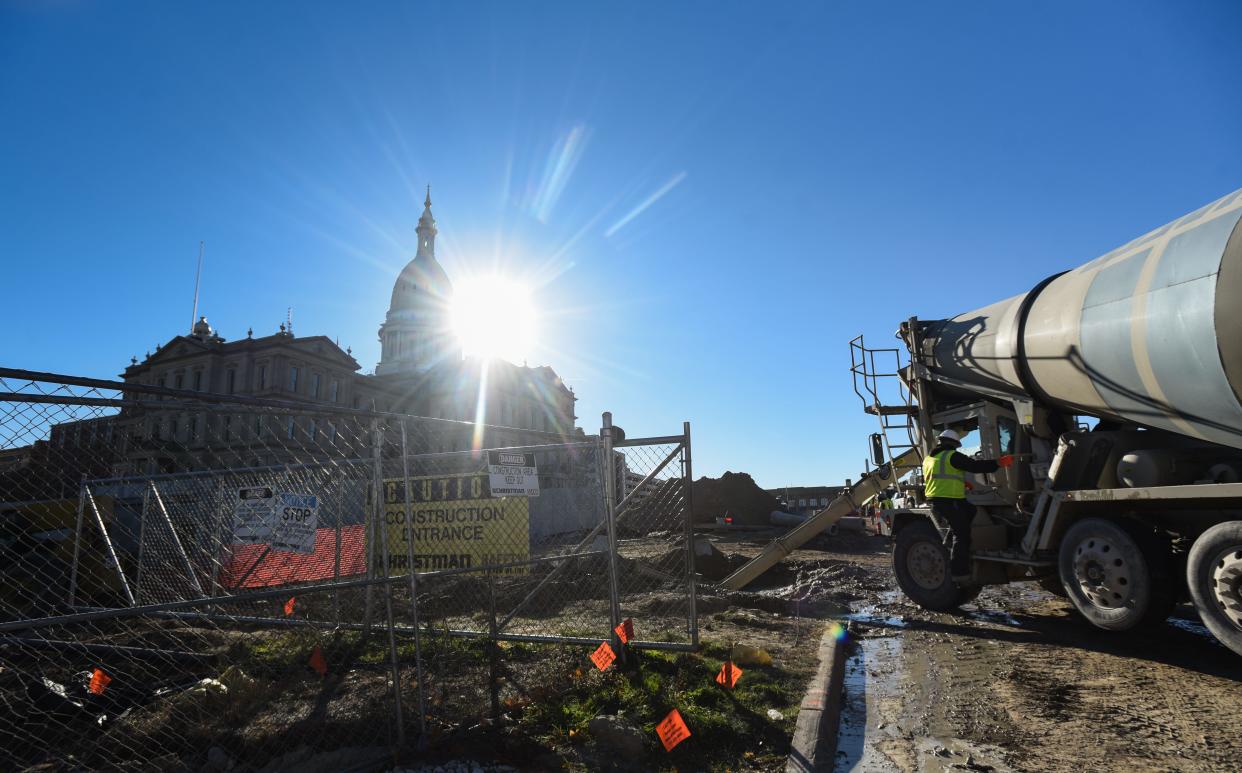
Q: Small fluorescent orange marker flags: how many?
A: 7